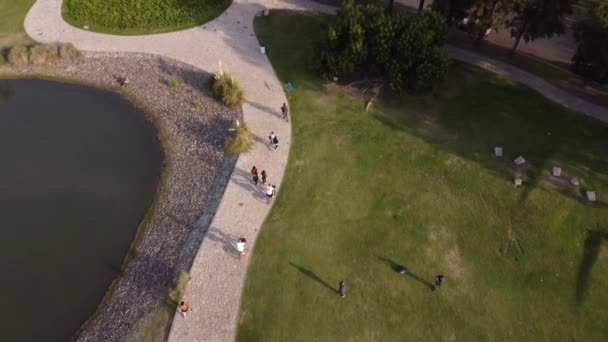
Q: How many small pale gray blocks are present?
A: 6